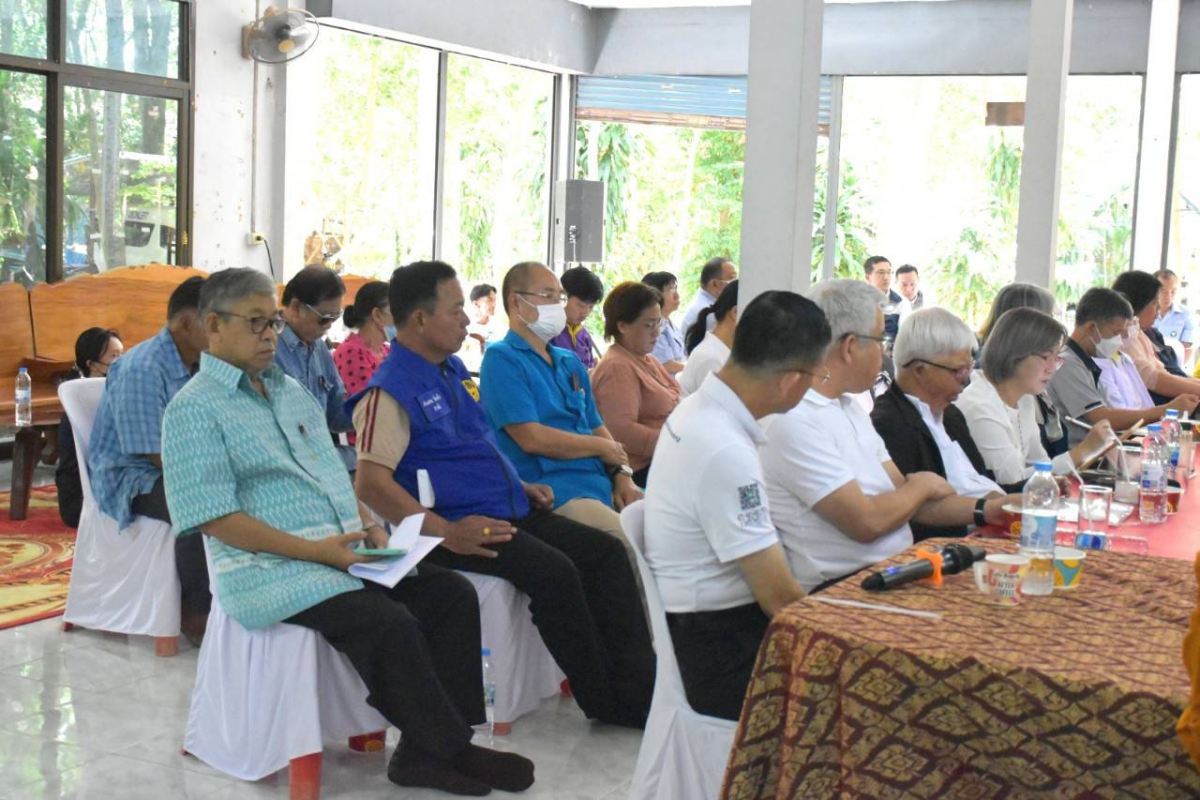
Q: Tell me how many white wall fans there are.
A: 1